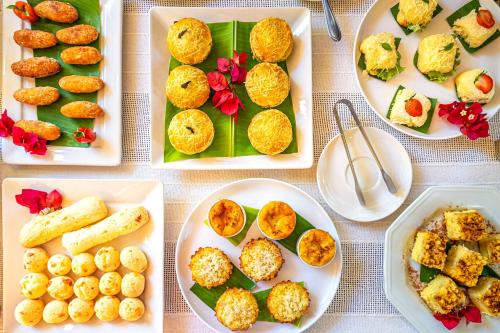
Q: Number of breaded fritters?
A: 9